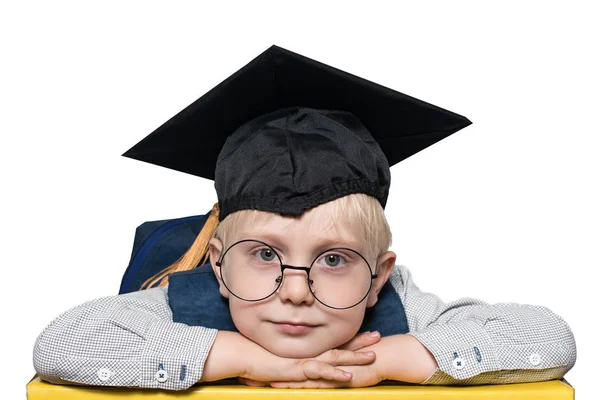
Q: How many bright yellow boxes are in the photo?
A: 1